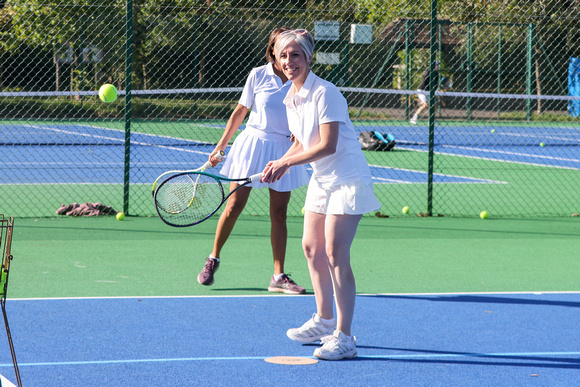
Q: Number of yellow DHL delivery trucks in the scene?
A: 0